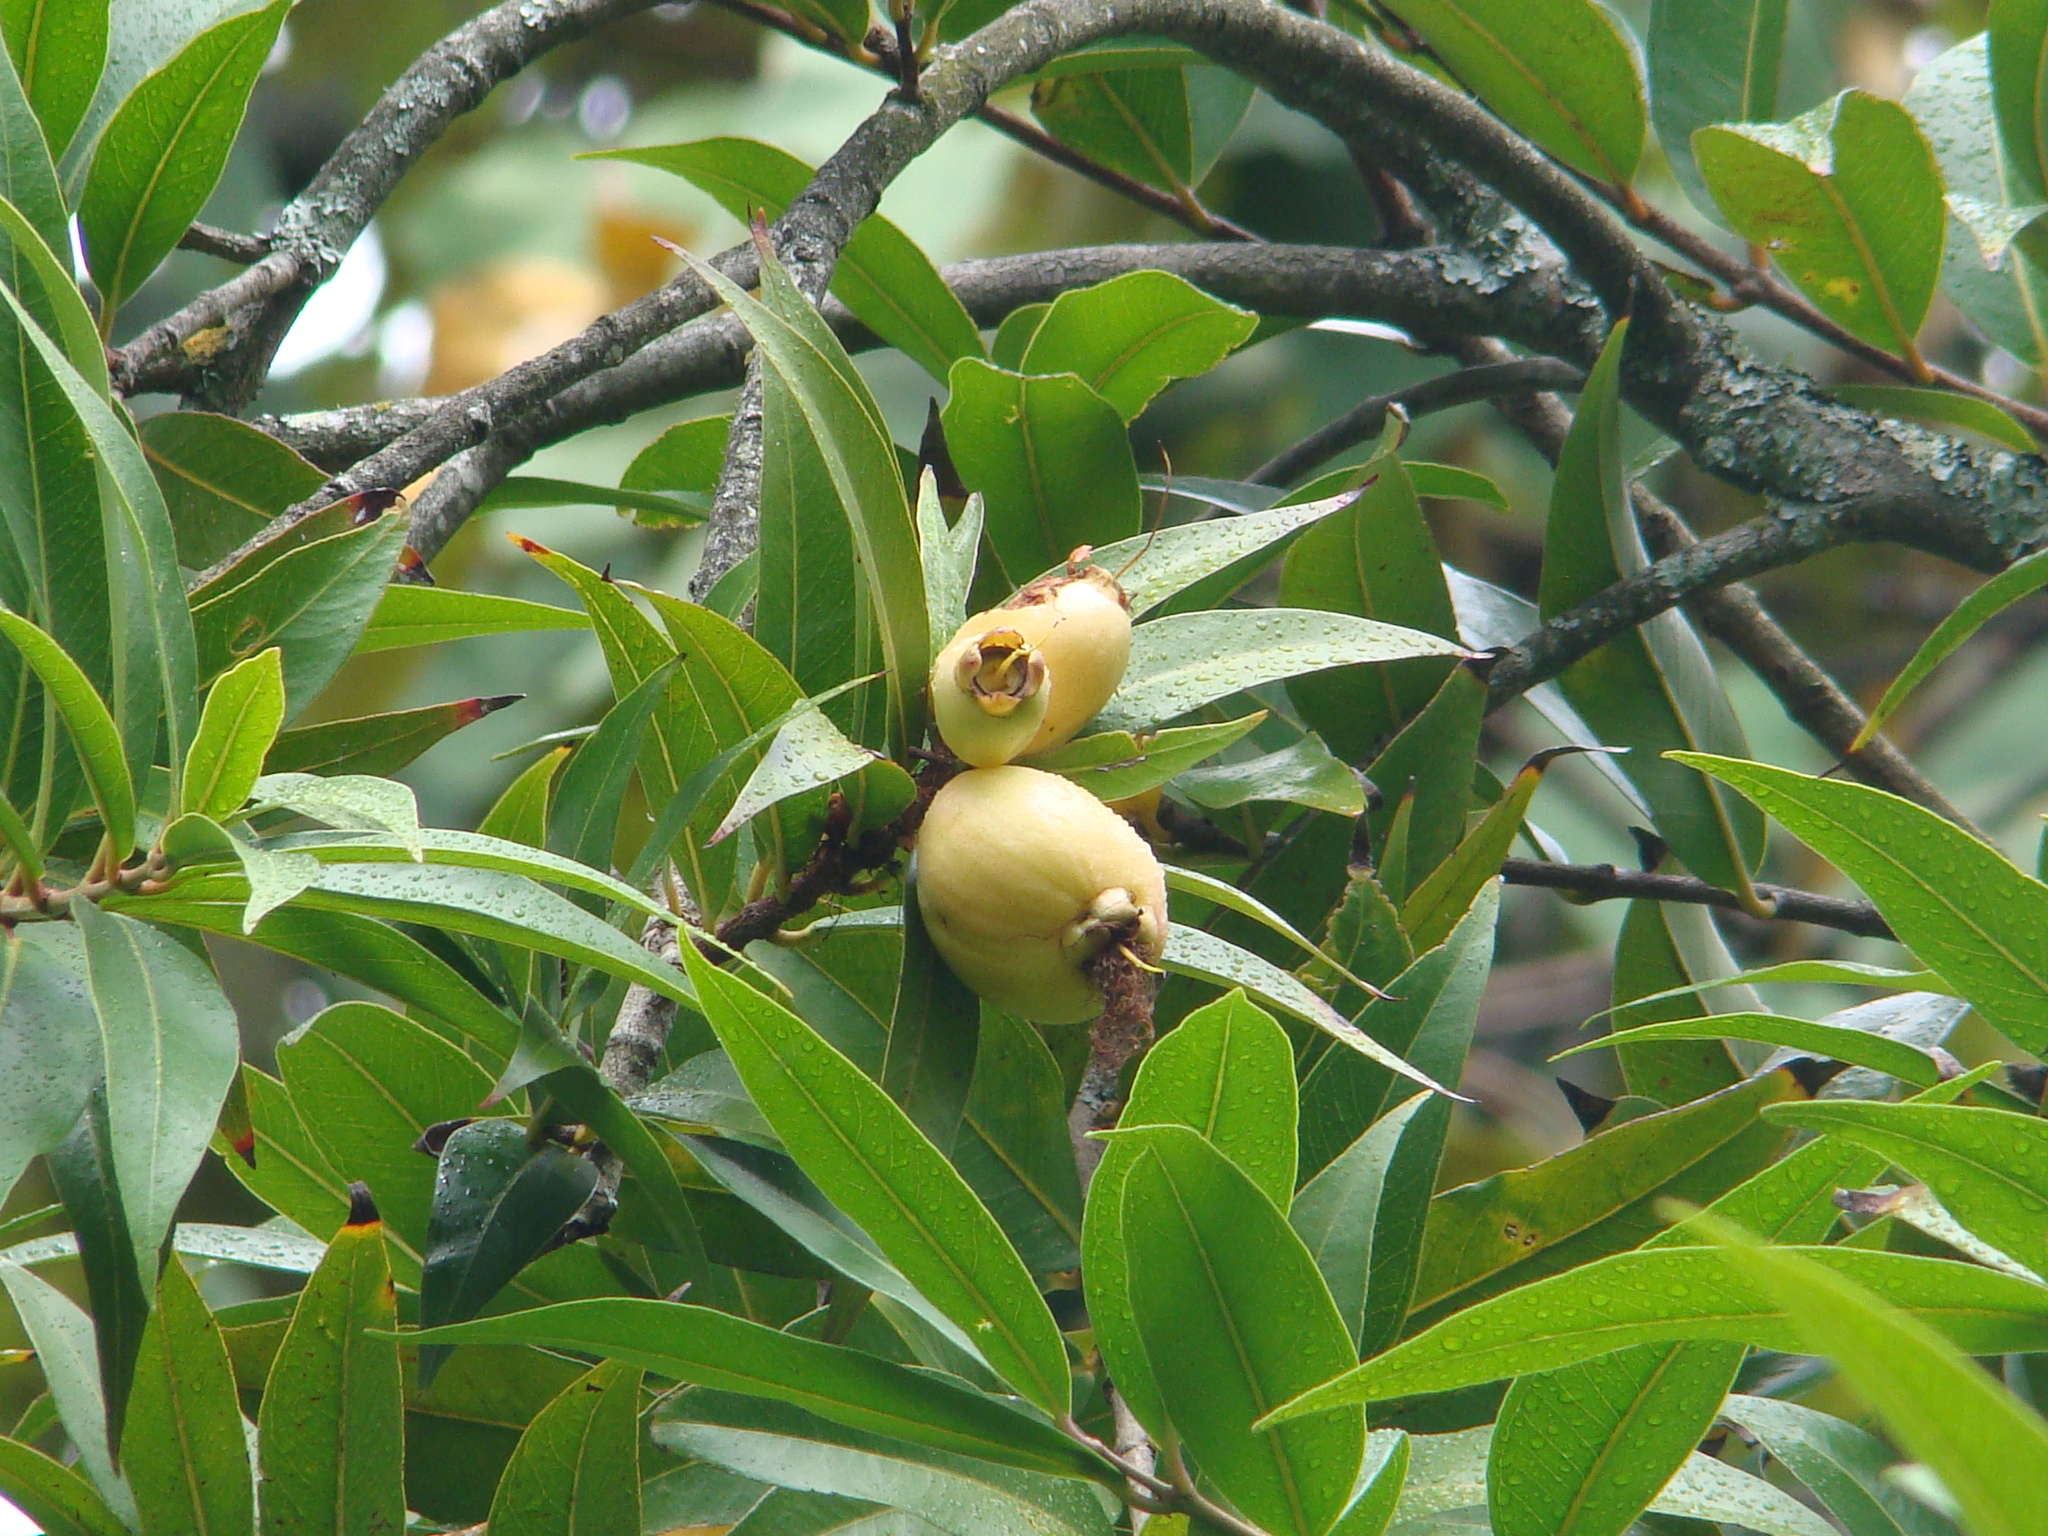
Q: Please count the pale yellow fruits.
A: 3